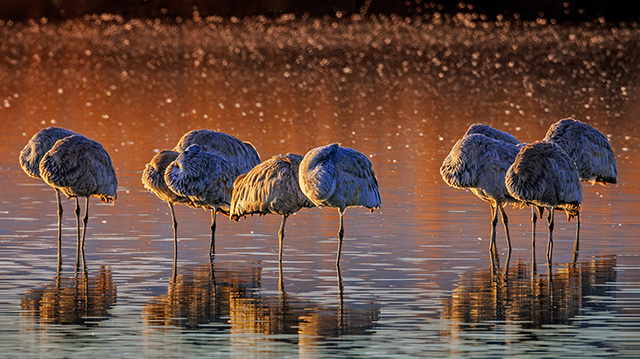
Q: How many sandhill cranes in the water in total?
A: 11